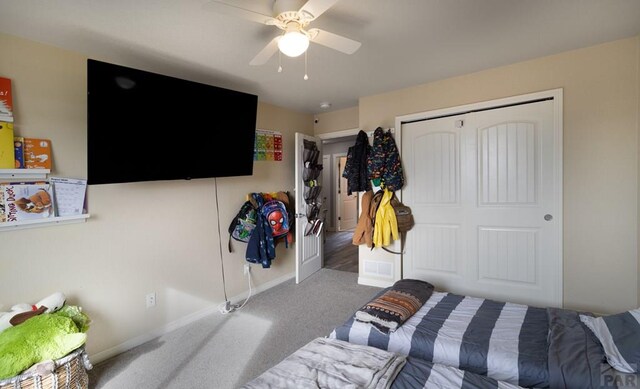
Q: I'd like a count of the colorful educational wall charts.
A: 1